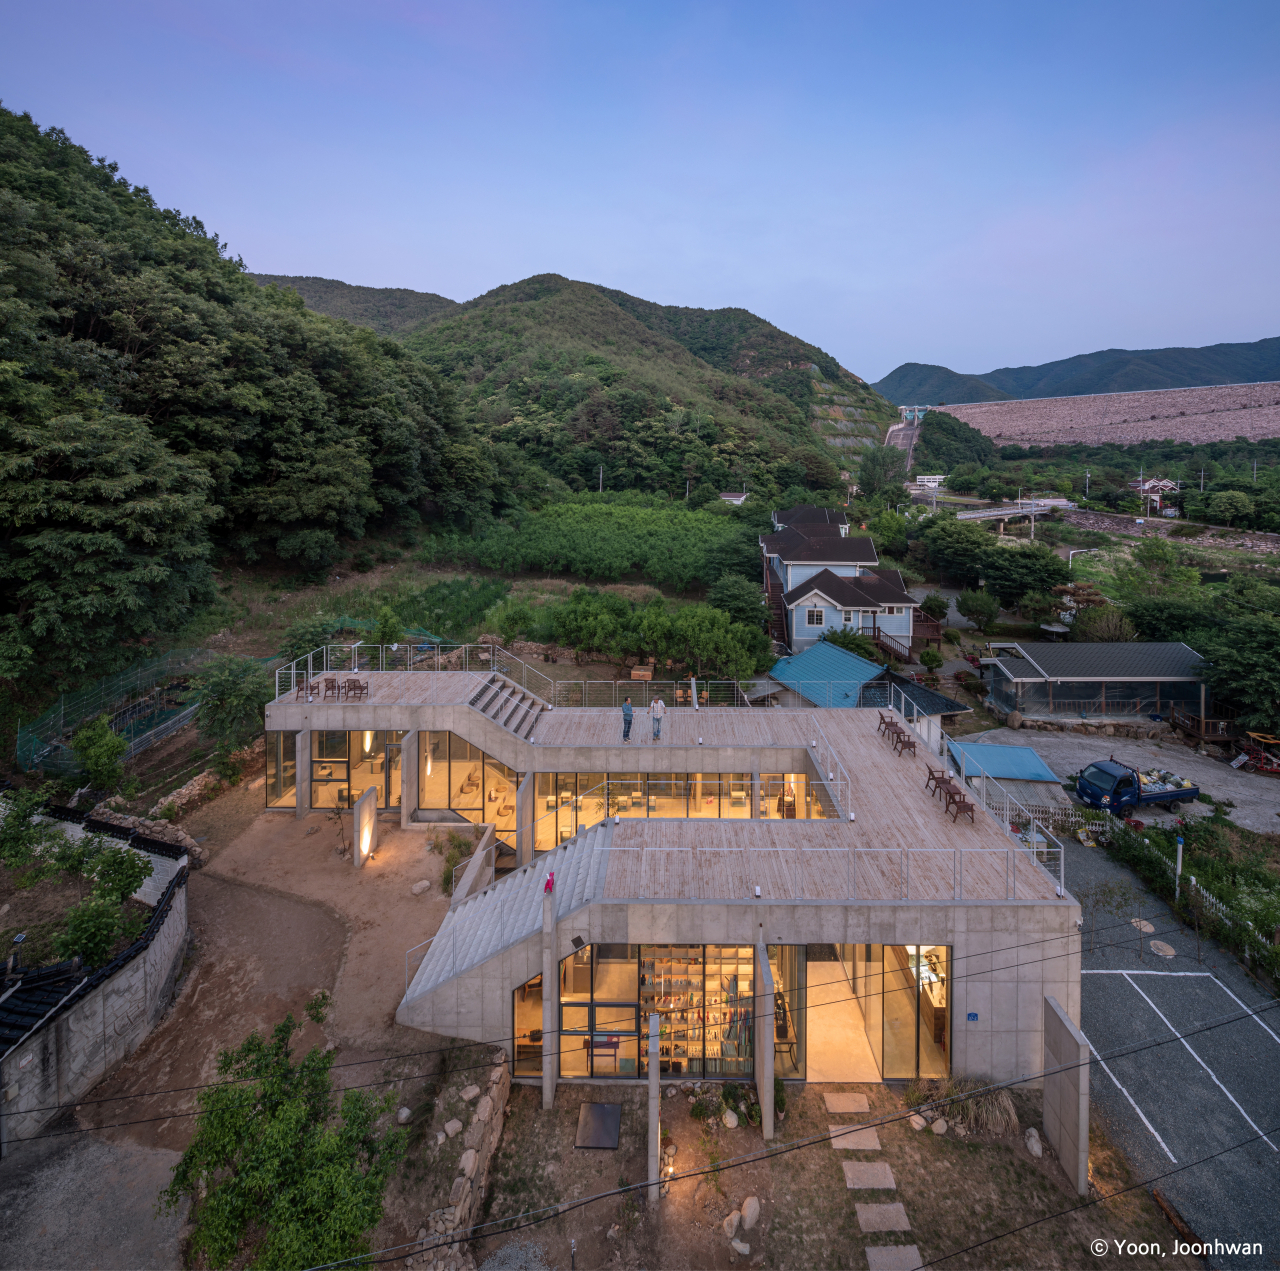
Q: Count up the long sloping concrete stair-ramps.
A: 1